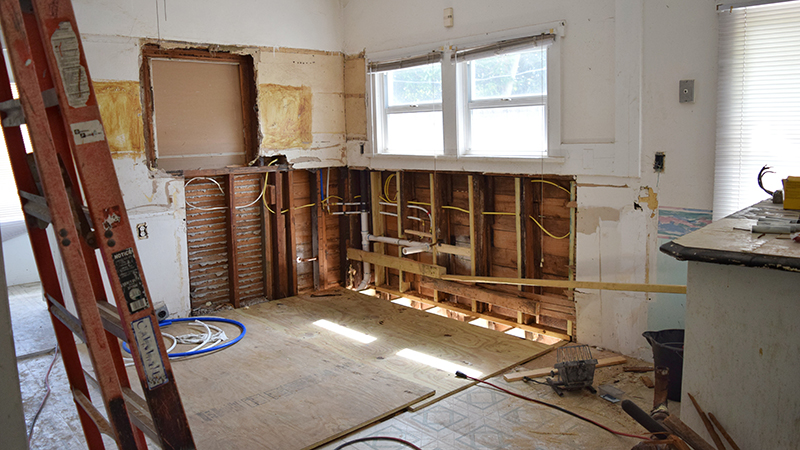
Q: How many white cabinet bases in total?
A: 1